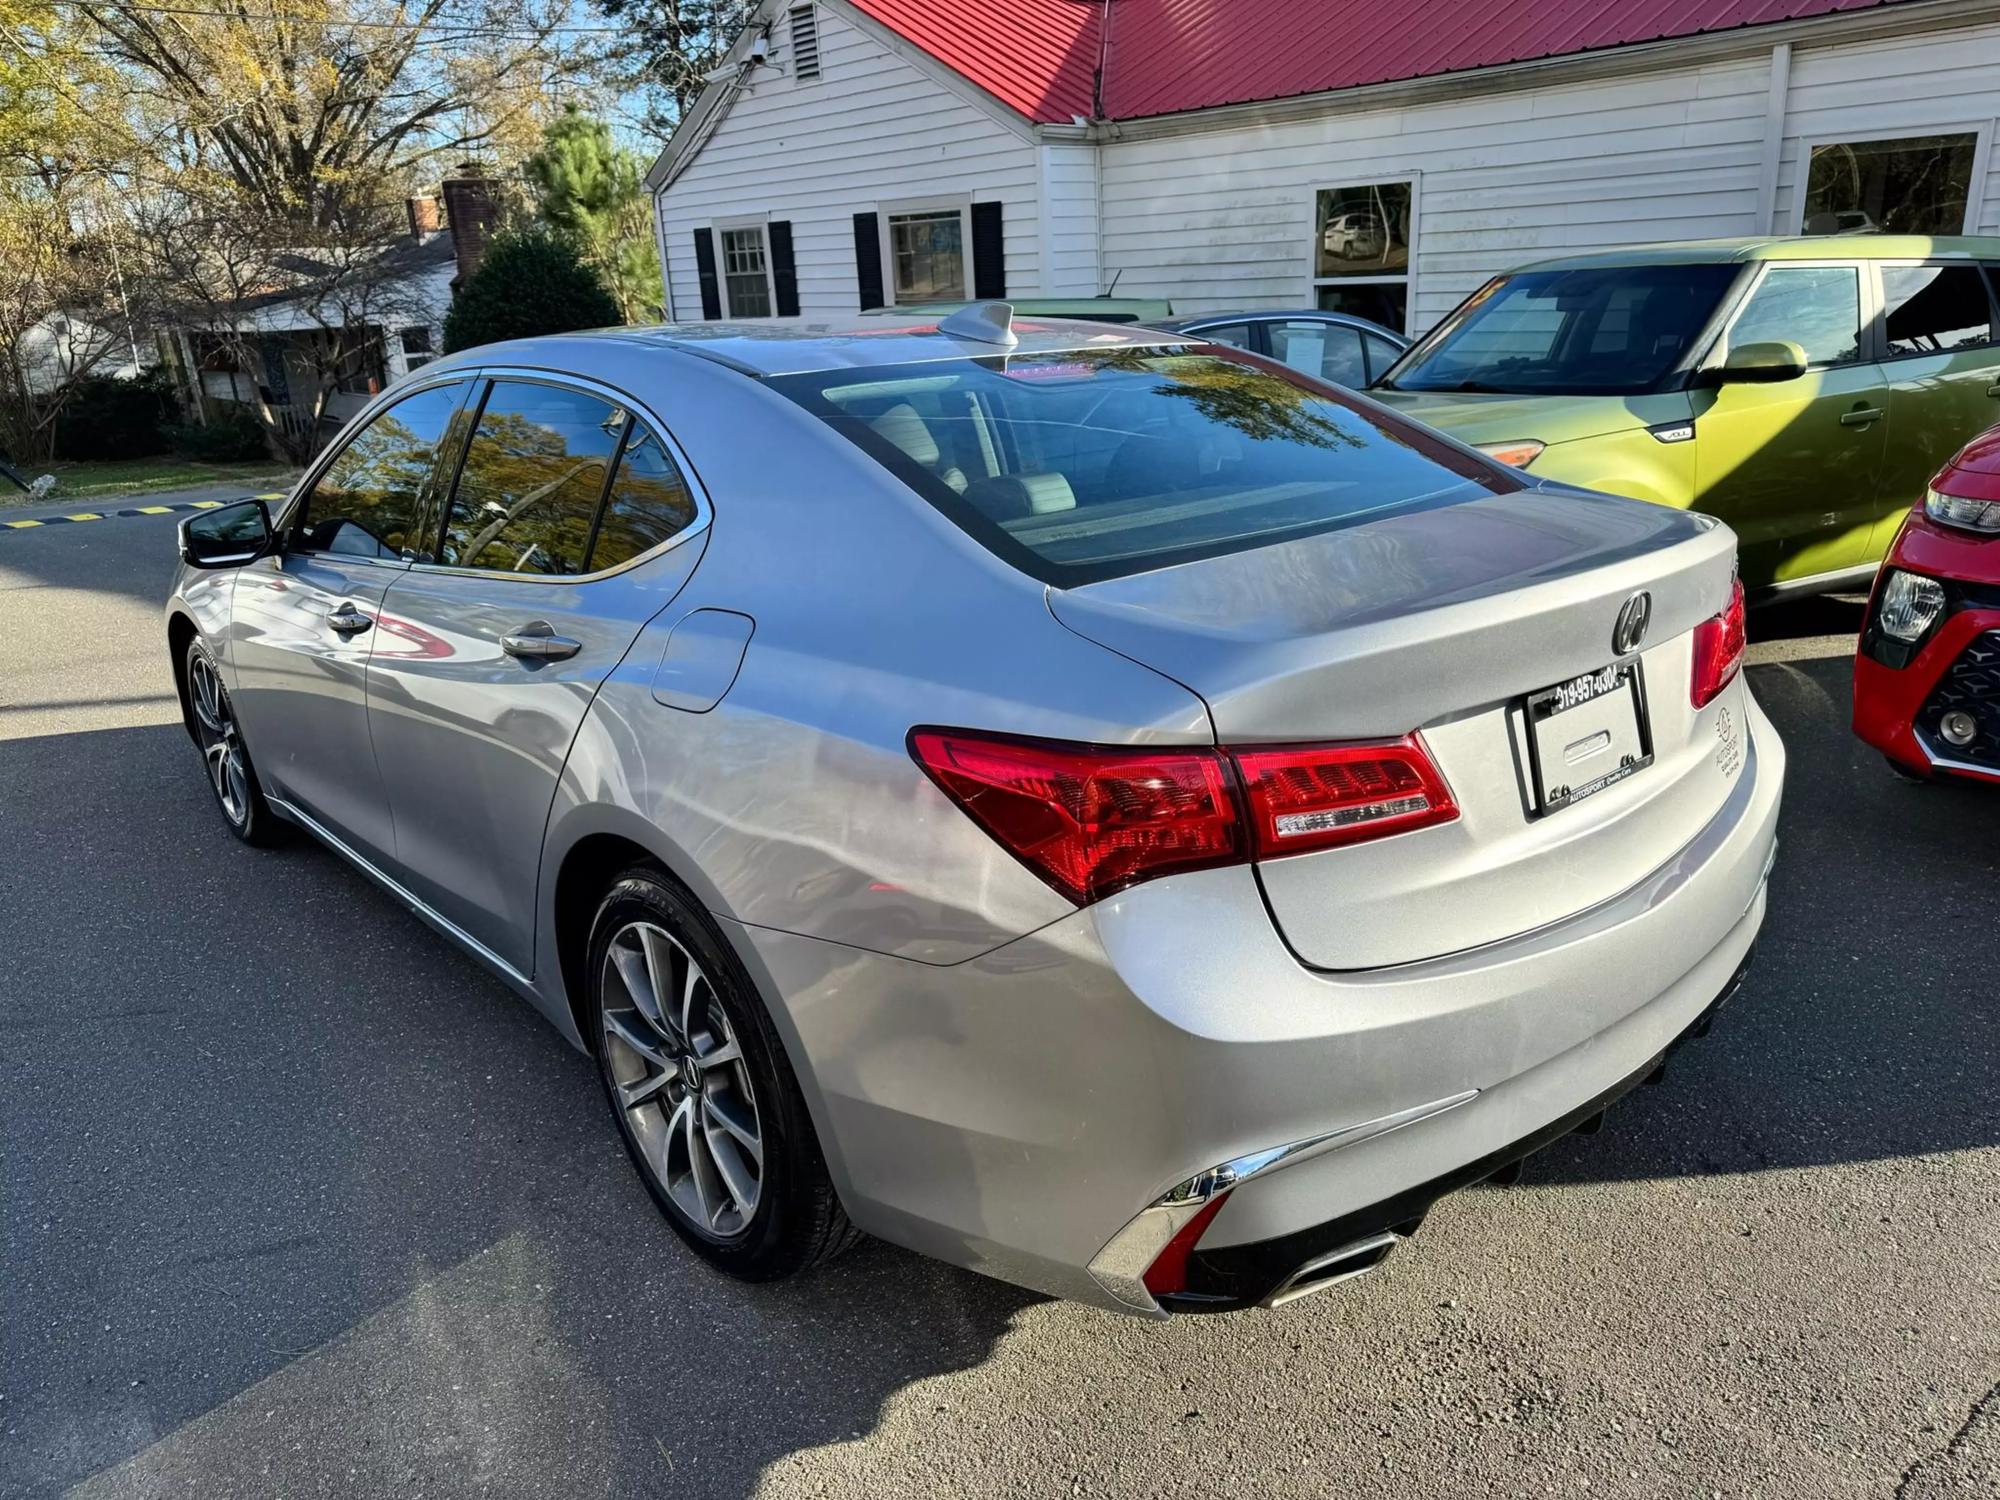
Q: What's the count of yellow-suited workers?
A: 0